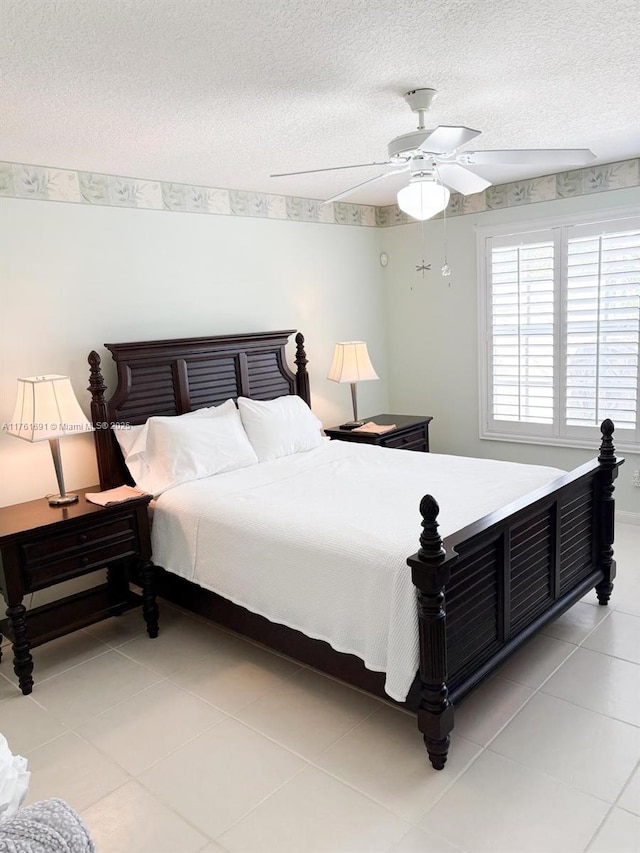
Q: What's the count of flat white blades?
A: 5